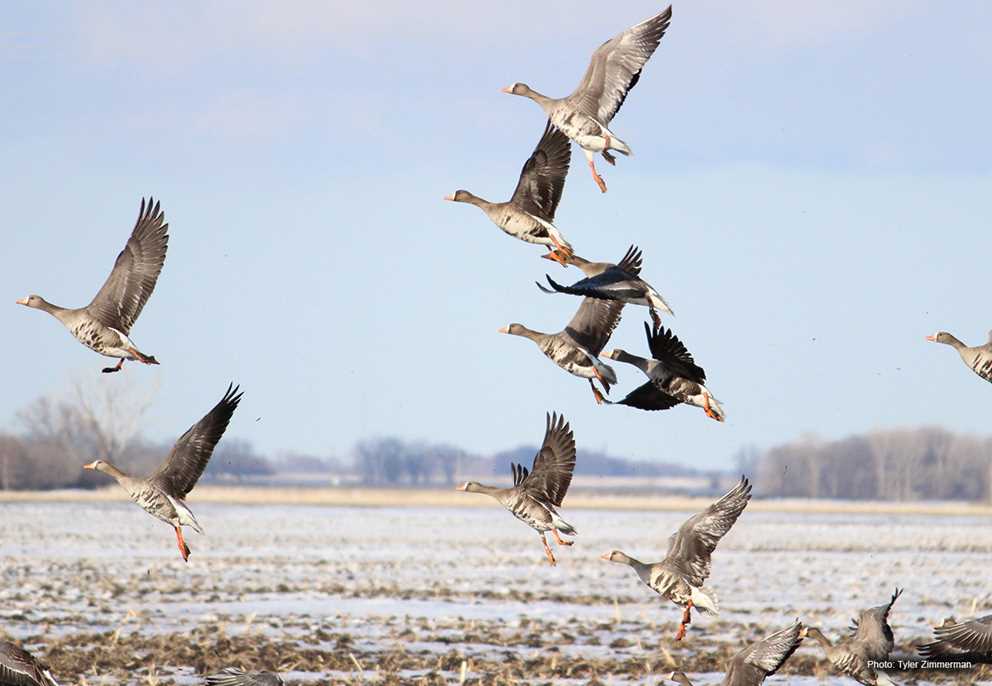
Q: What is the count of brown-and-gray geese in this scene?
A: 15